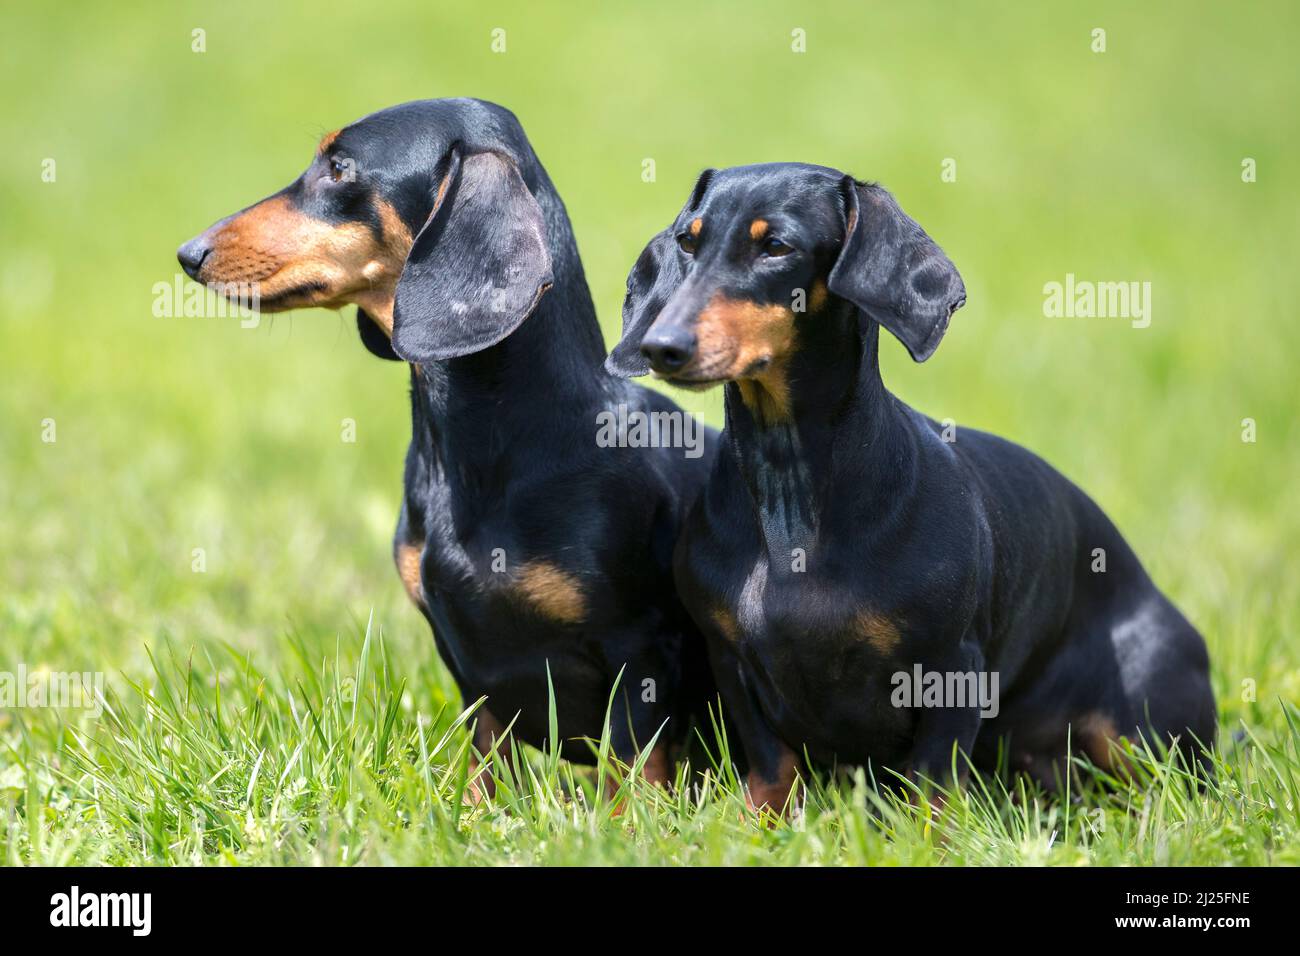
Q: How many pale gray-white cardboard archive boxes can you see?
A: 0